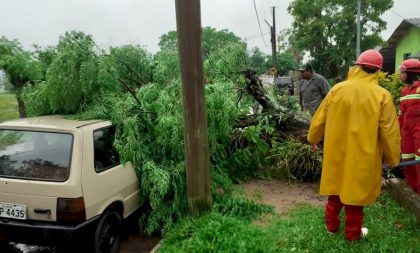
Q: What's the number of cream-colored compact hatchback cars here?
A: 1